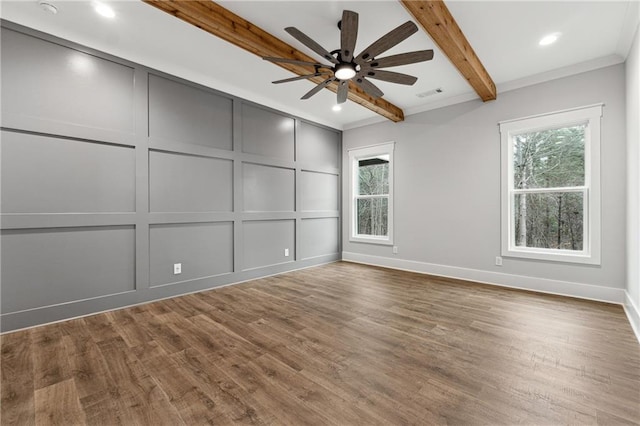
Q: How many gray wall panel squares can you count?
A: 12